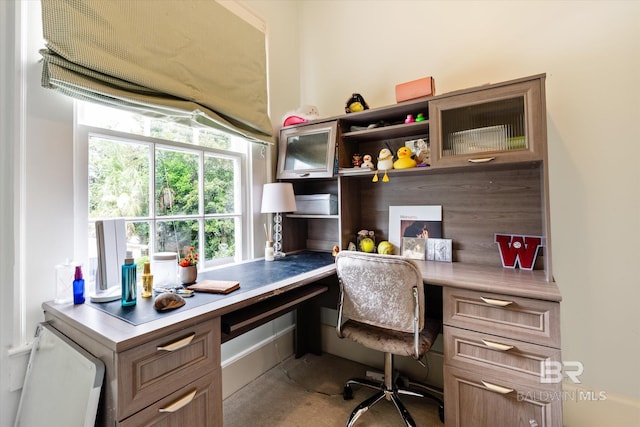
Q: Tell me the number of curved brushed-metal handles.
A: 7